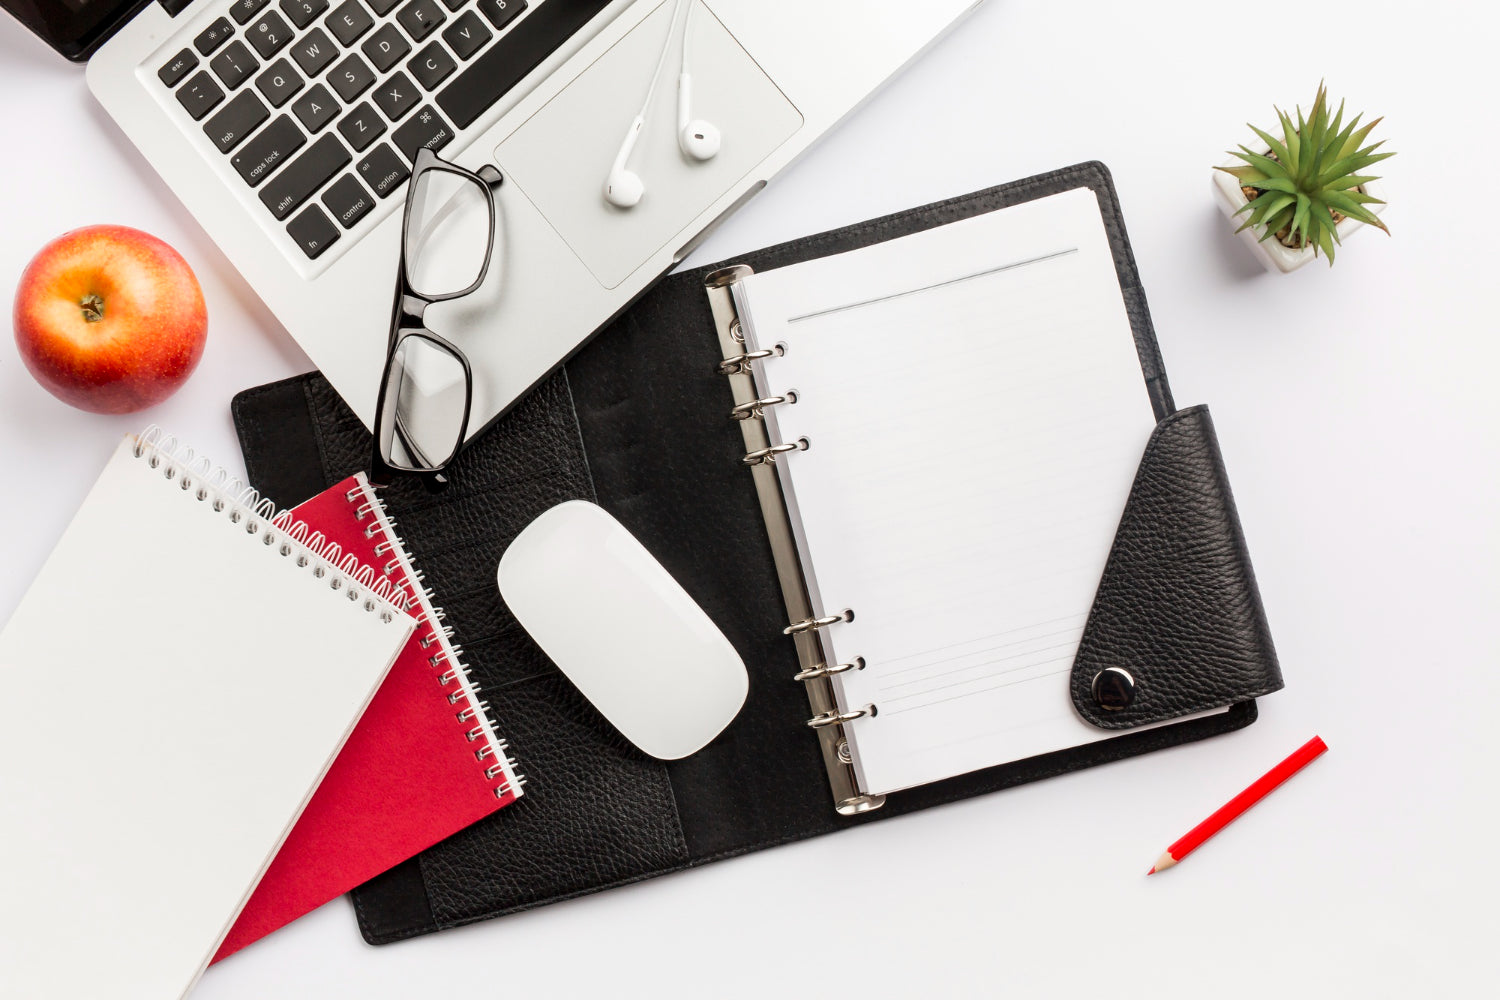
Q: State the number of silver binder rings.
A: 6